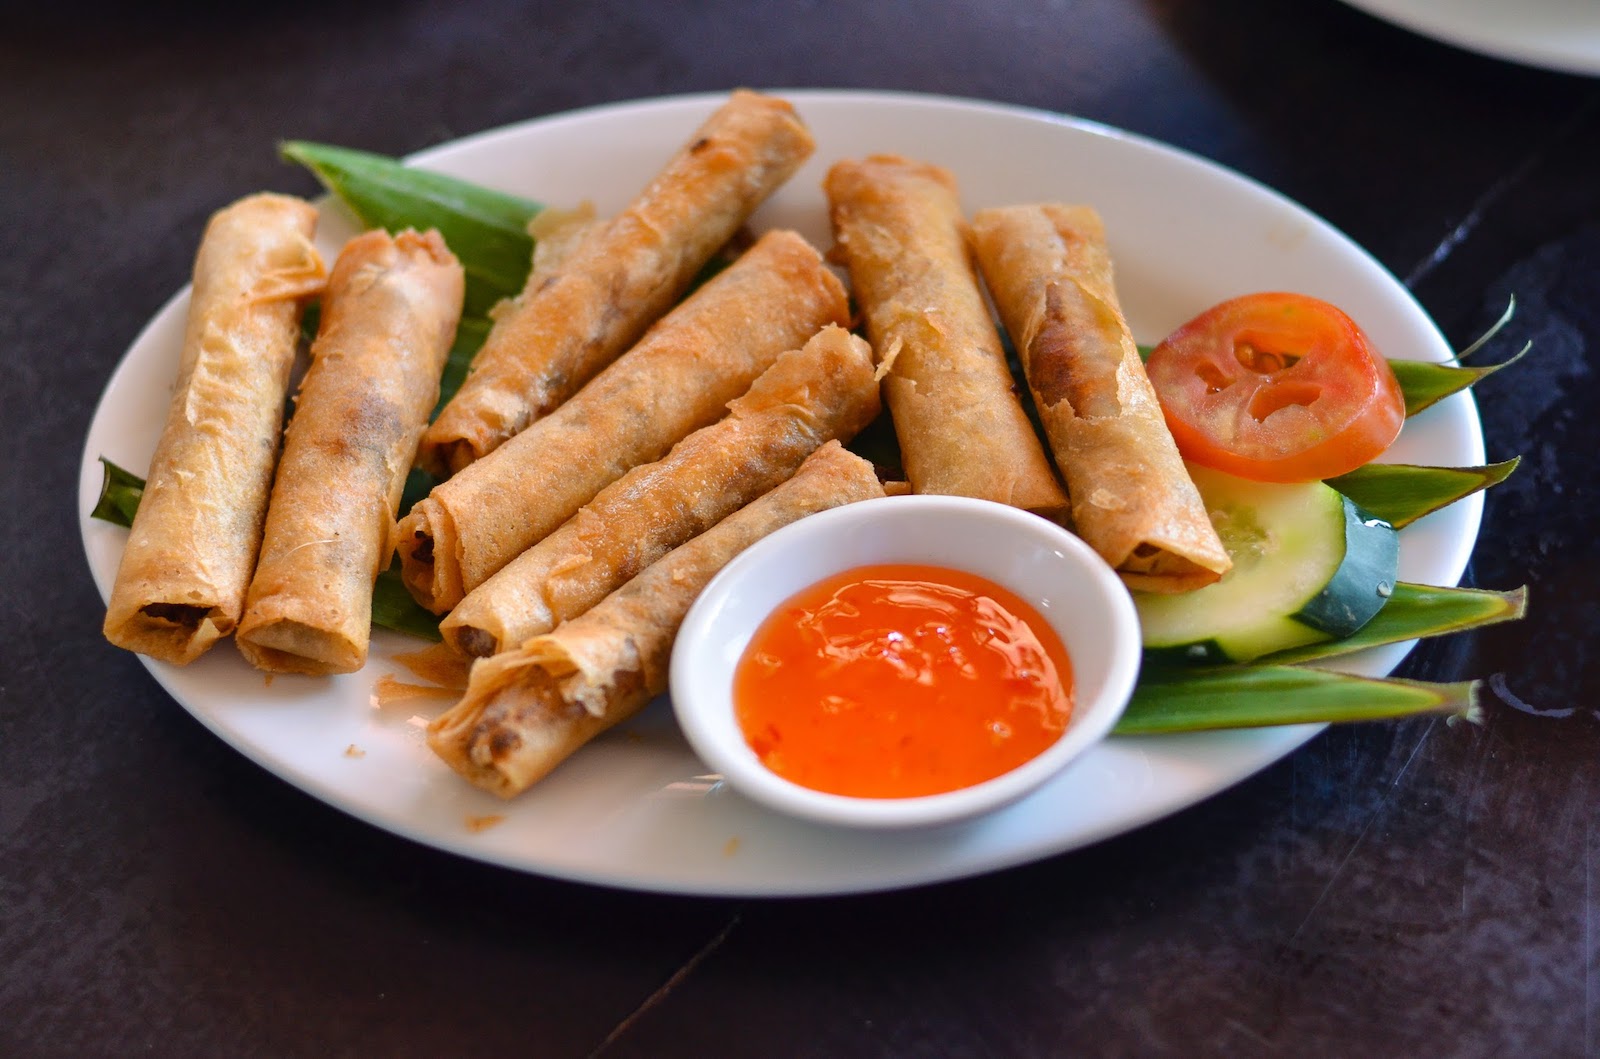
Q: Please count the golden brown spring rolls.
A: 8